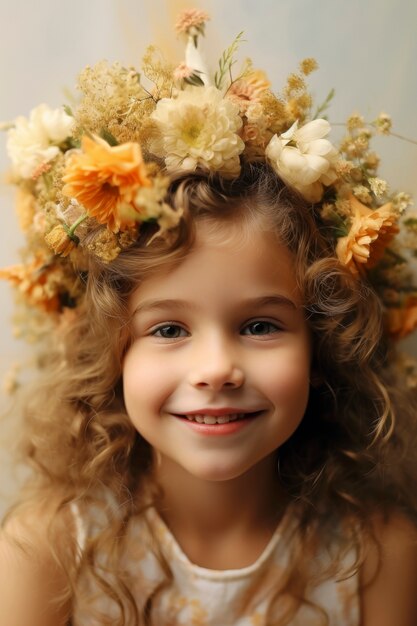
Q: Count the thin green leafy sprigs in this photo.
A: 2